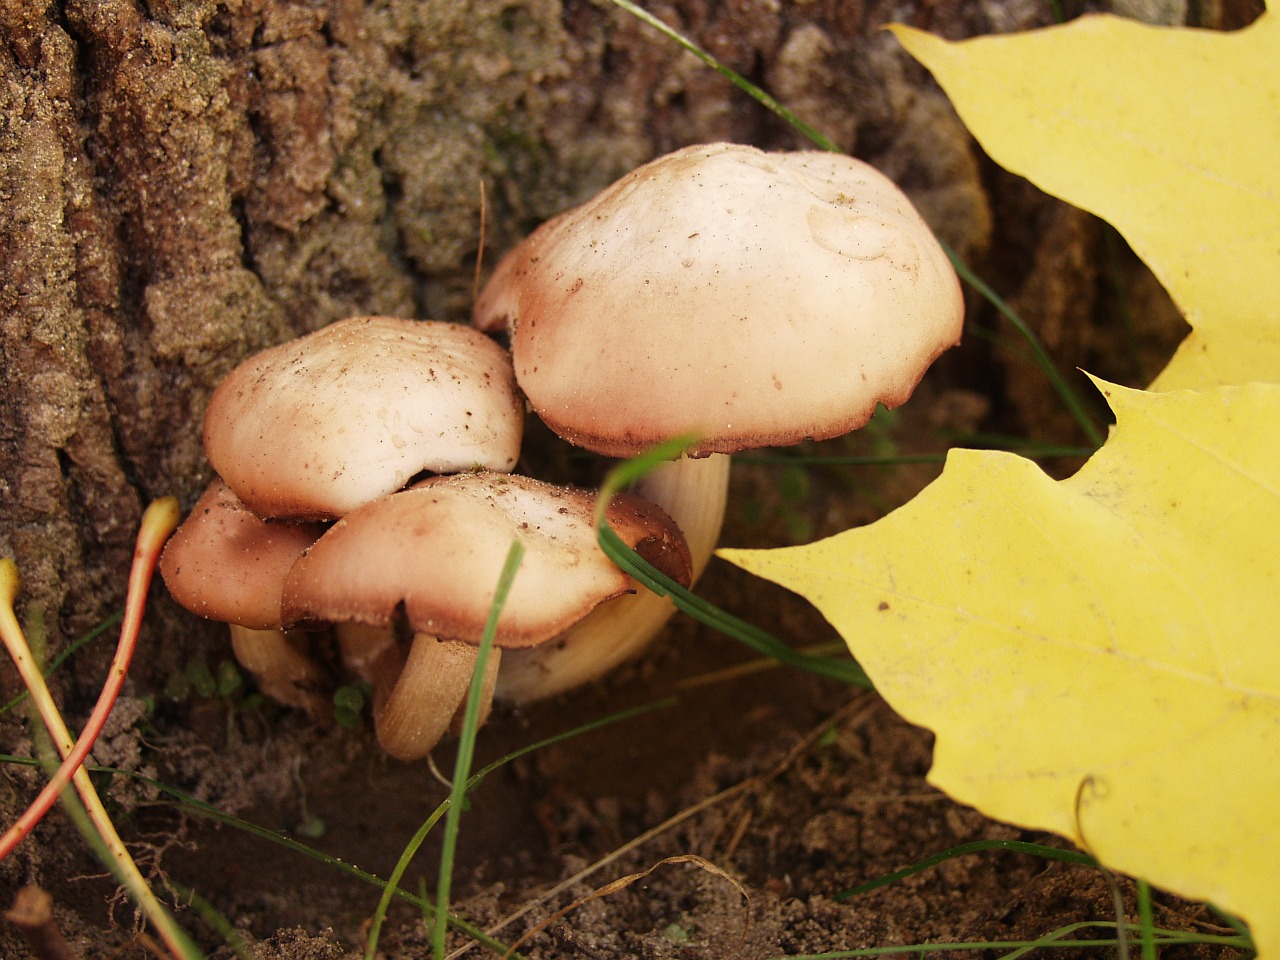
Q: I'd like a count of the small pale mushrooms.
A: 4